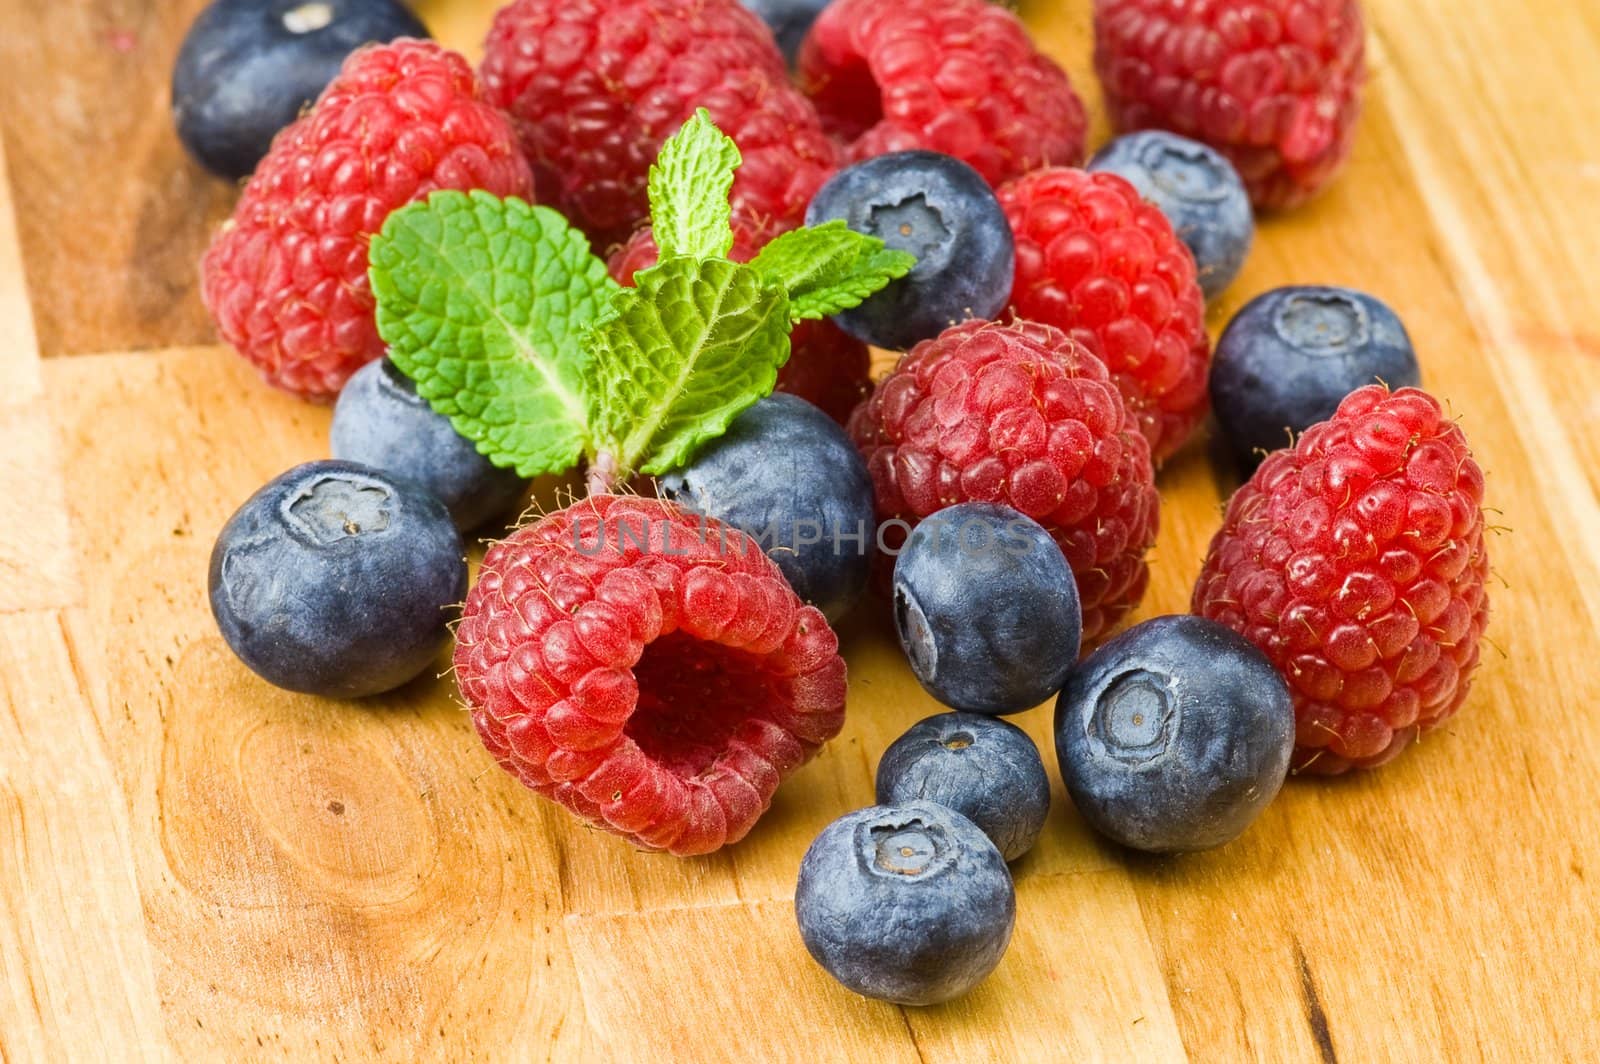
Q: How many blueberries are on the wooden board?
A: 12